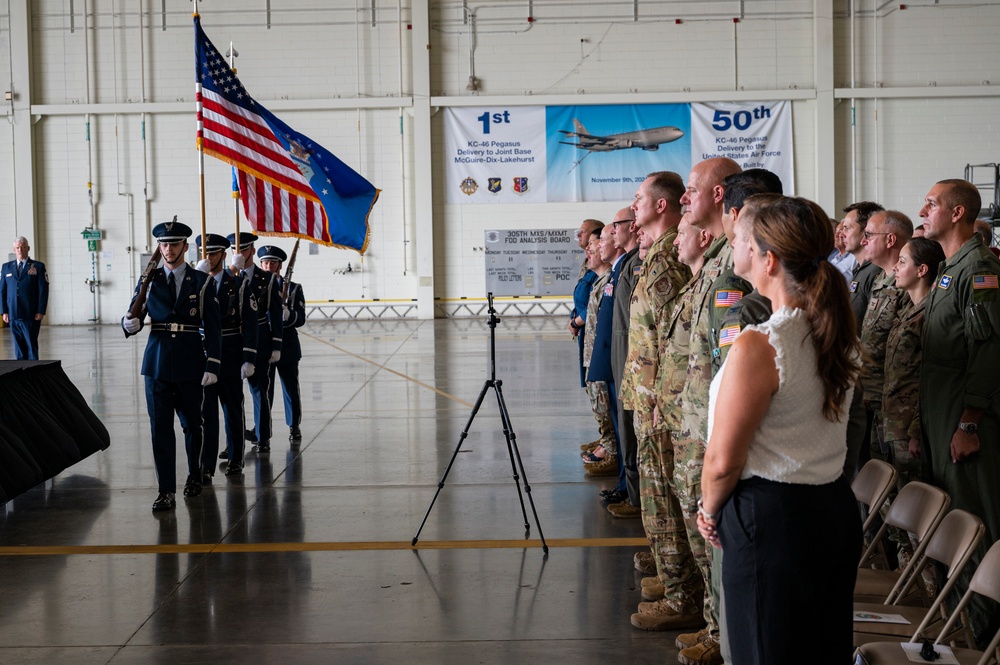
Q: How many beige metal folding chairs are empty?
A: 4